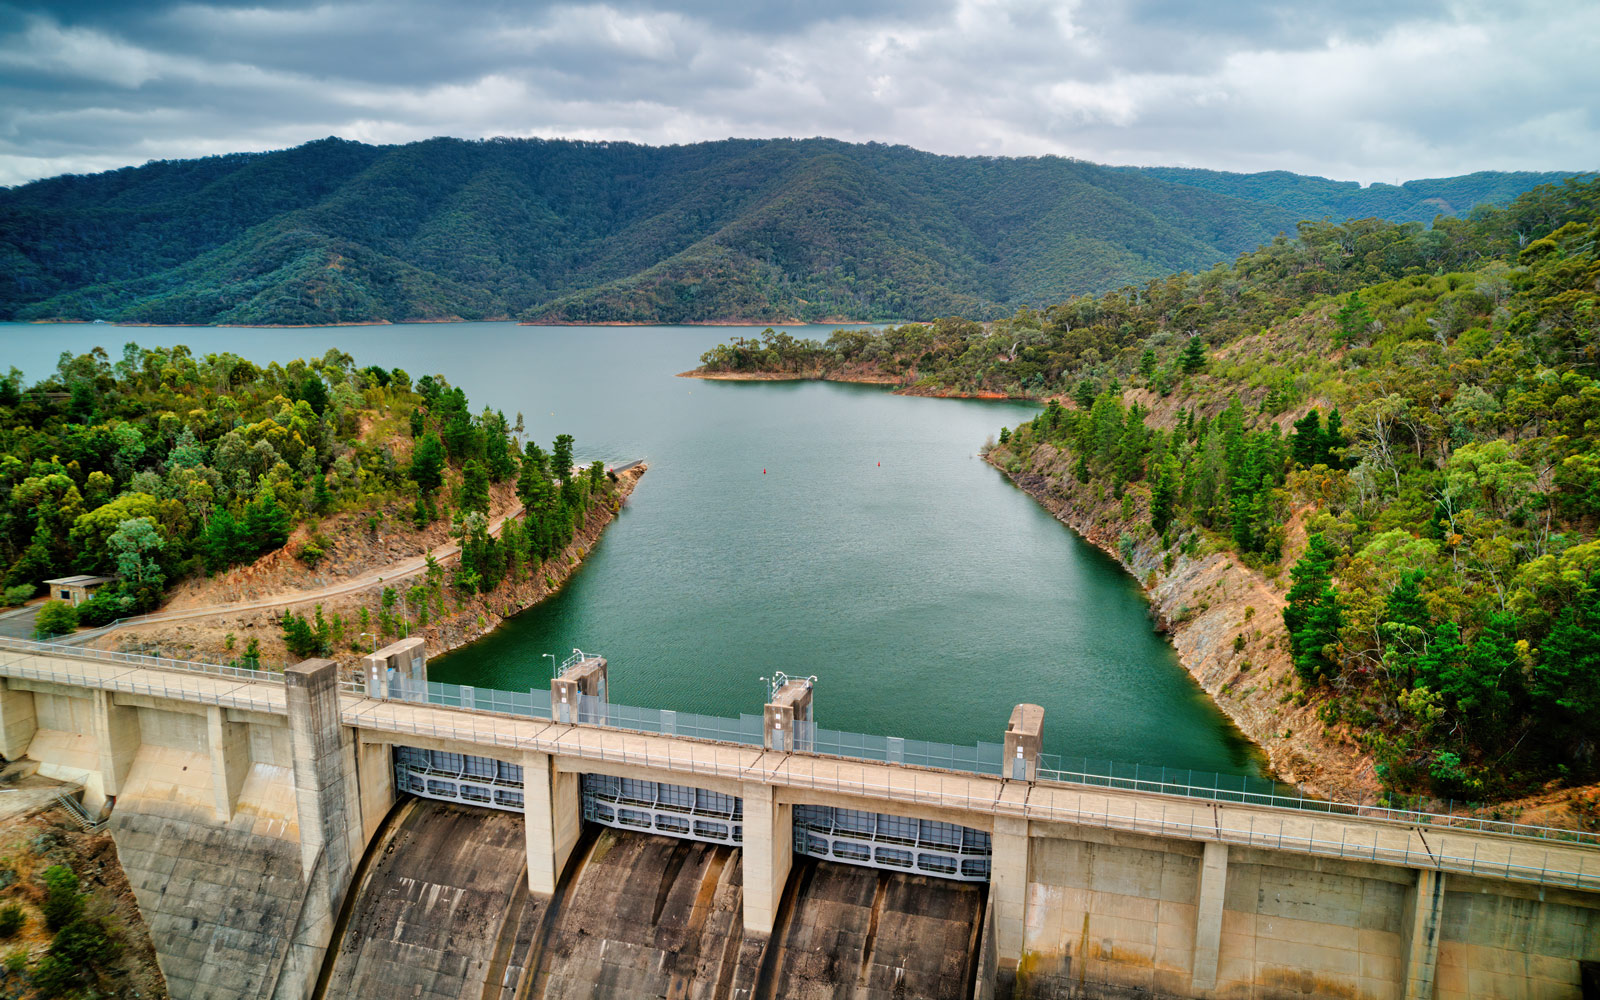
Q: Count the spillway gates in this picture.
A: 3